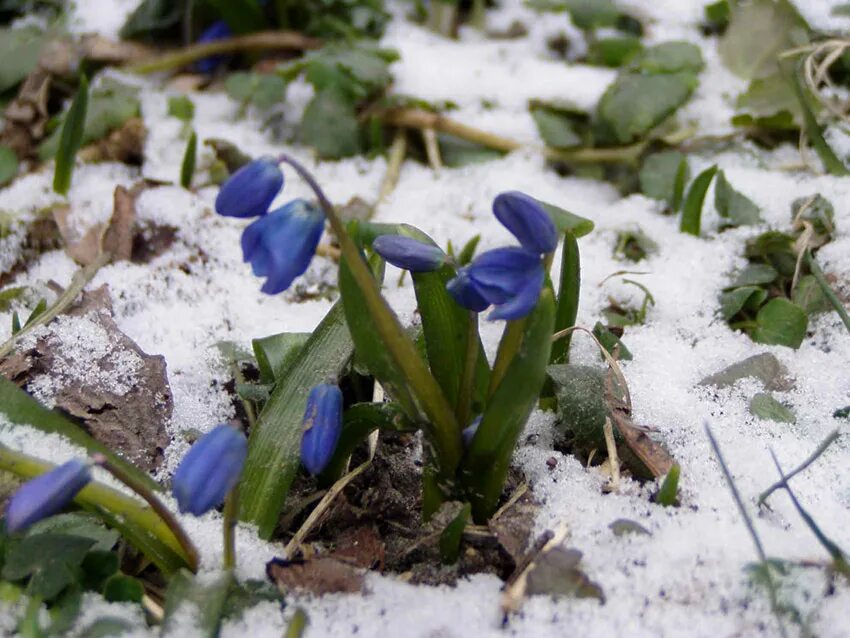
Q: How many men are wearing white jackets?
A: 0